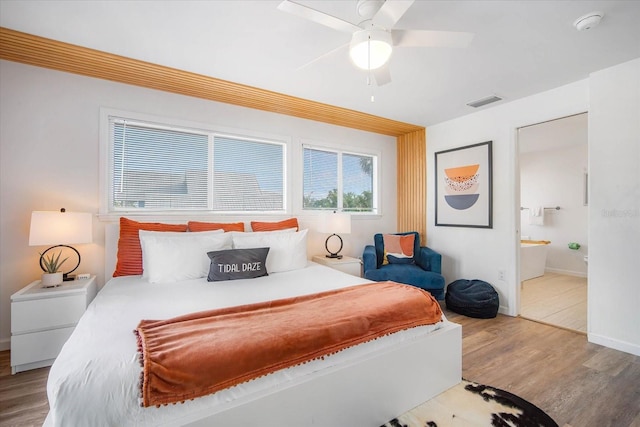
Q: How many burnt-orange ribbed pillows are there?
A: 3